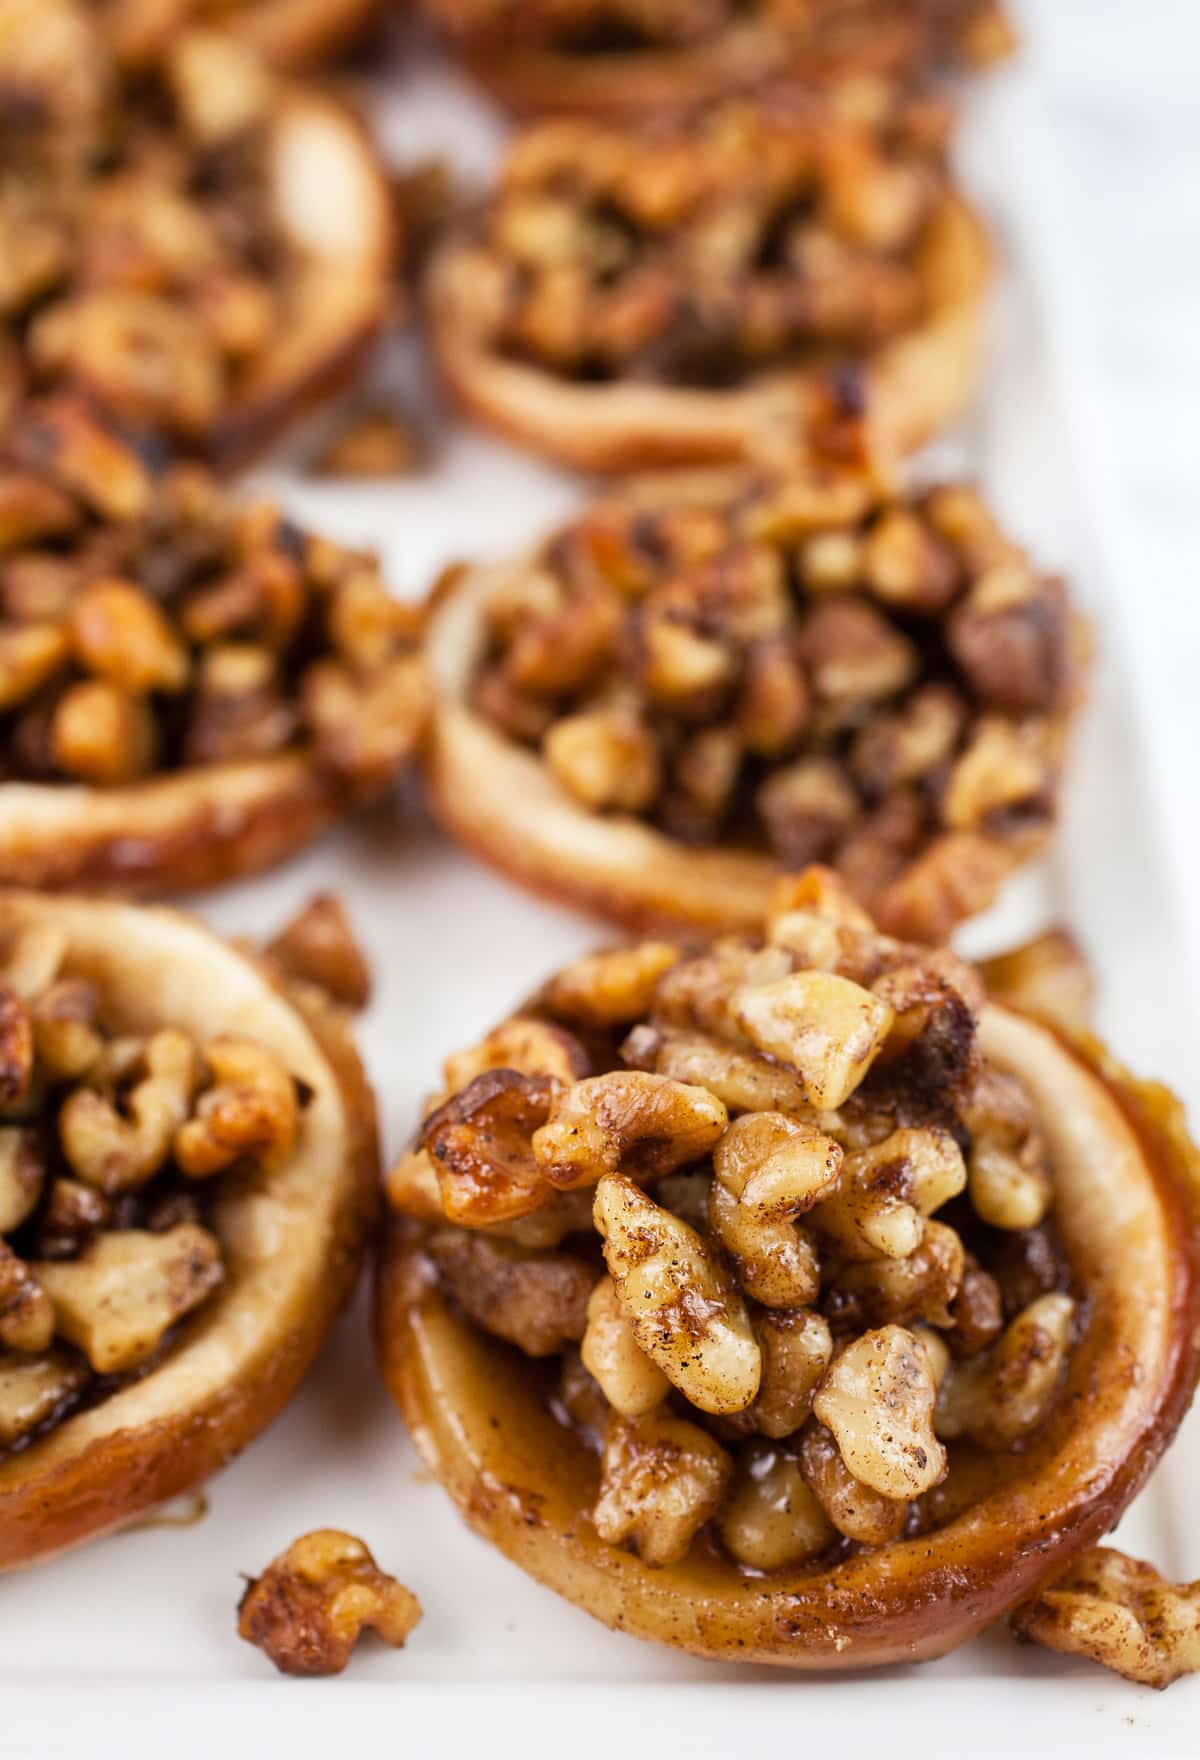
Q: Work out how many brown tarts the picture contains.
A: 8